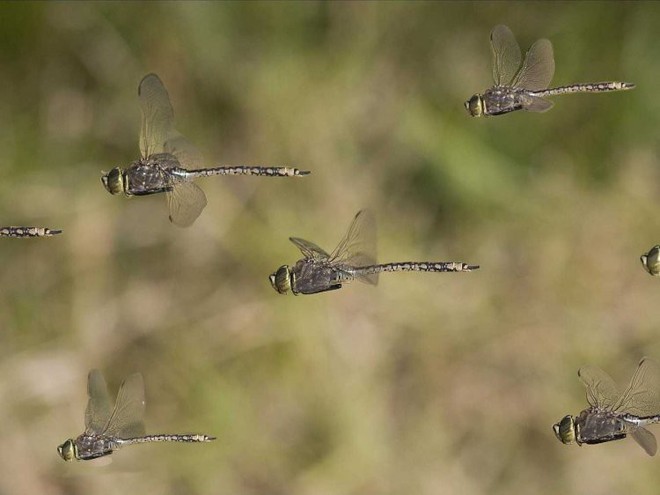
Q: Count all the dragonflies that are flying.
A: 7